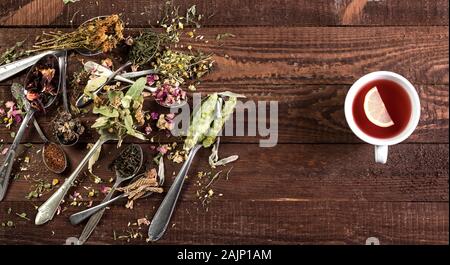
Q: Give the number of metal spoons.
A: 11